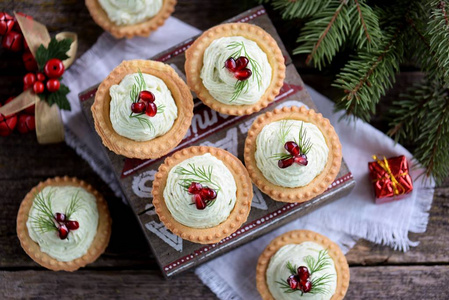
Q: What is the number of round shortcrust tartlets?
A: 7